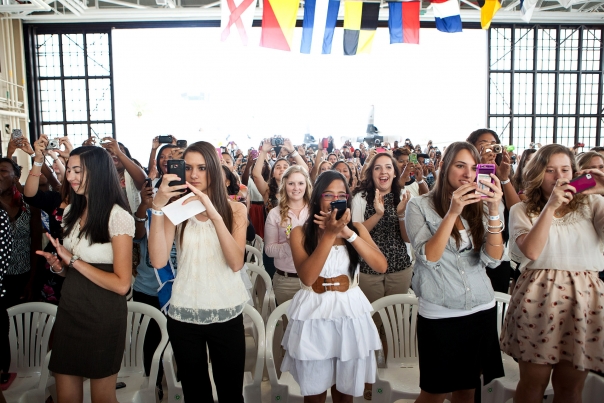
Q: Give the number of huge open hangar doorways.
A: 1